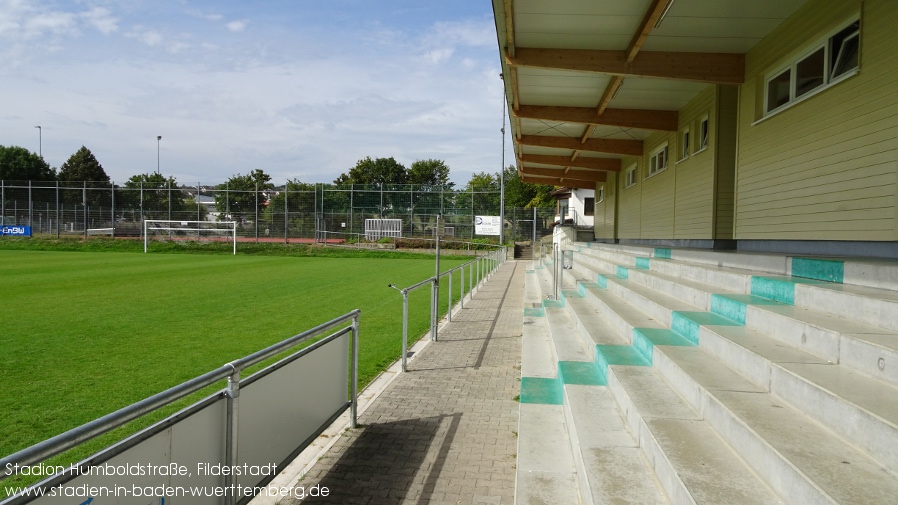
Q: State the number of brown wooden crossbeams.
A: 6